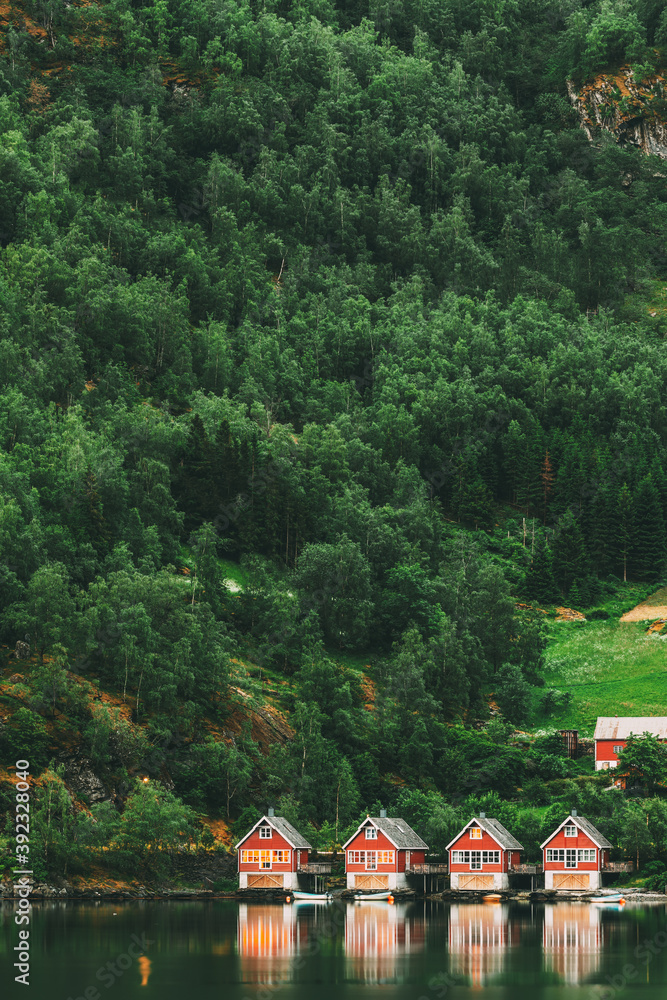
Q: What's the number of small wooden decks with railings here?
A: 4